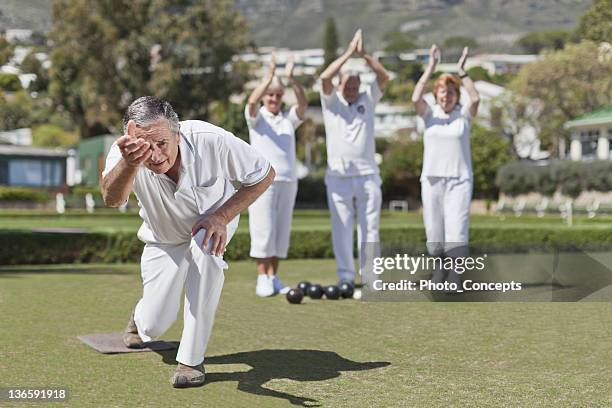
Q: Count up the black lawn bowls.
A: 5